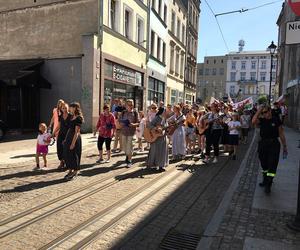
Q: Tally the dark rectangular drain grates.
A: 1